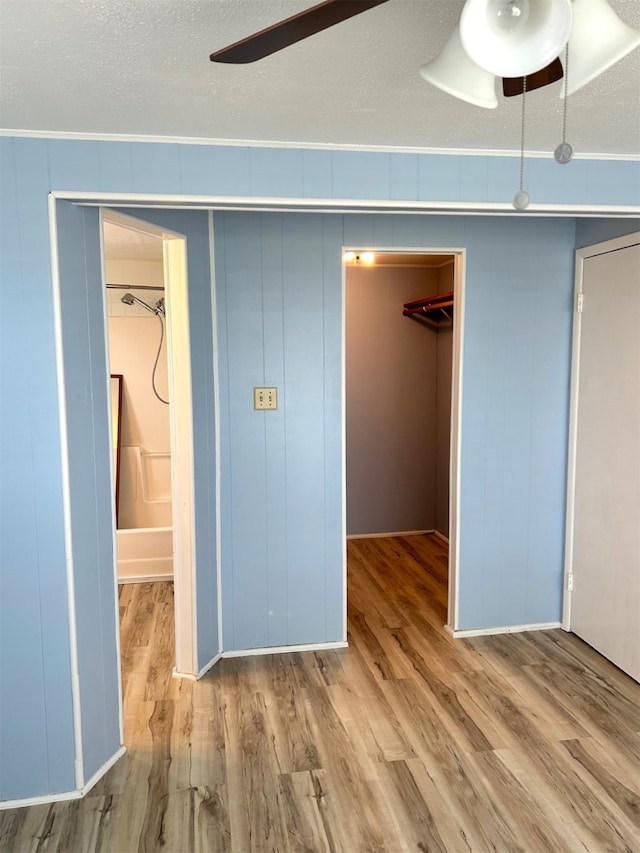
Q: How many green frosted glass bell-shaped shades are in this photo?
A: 0